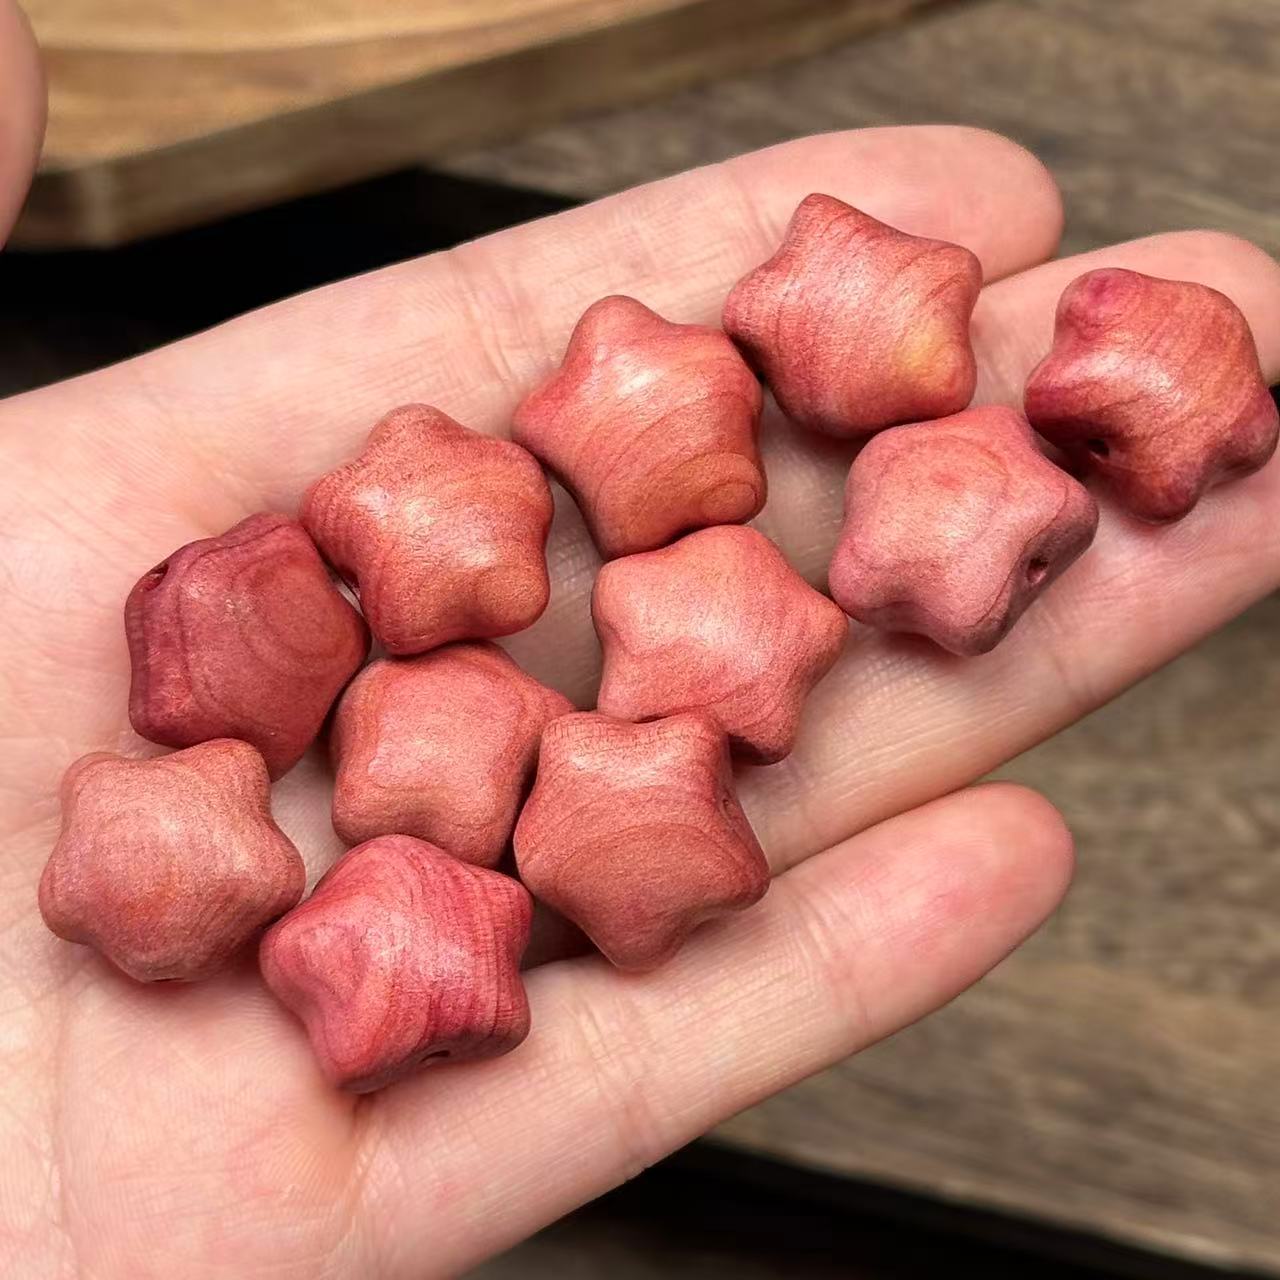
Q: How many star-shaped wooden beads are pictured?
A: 11